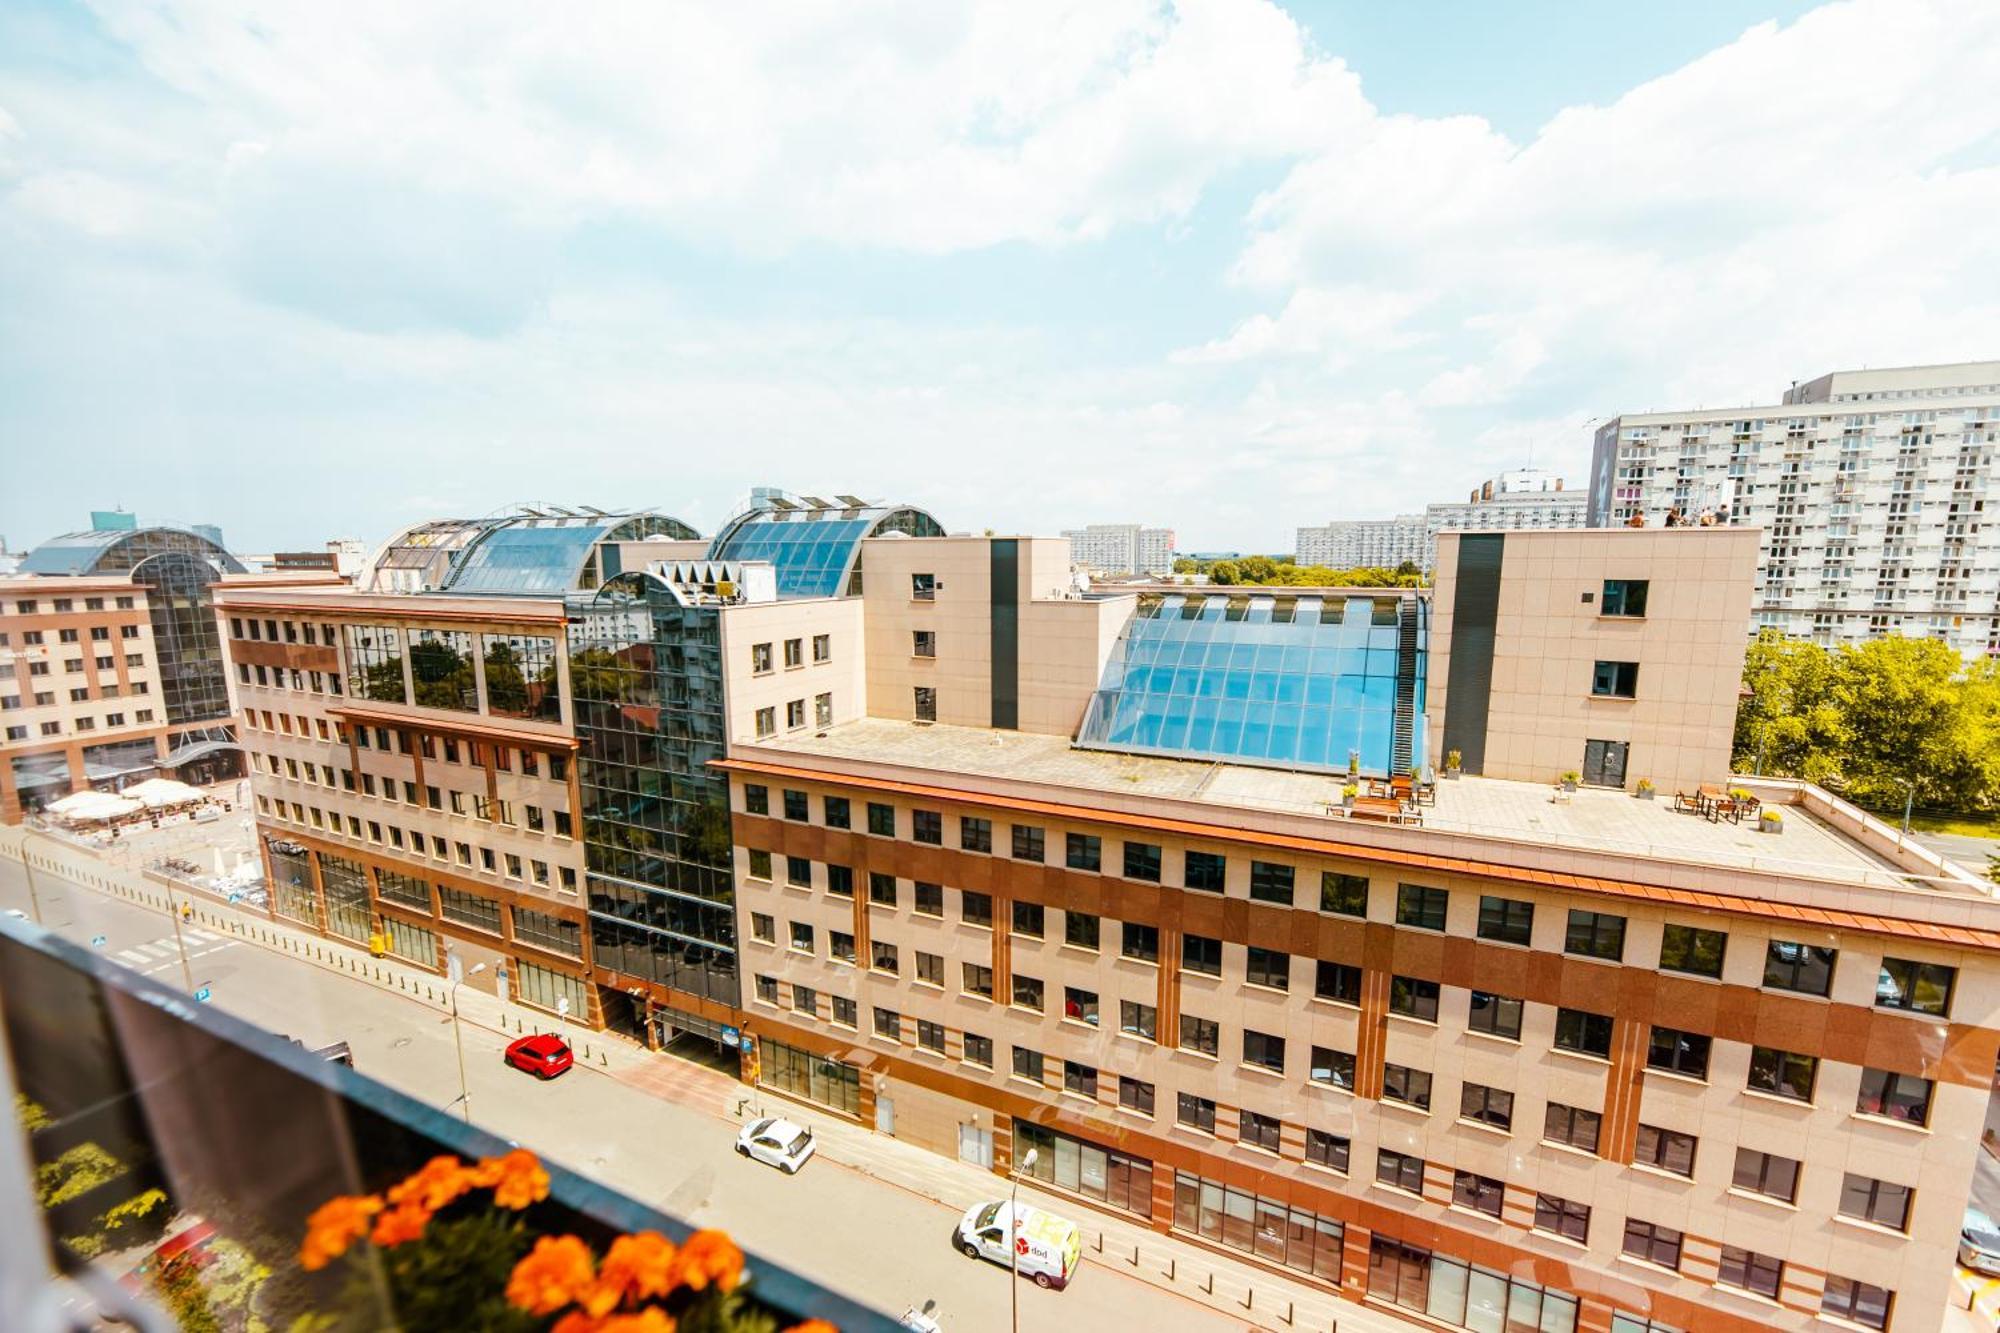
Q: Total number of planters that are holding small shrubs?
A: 8